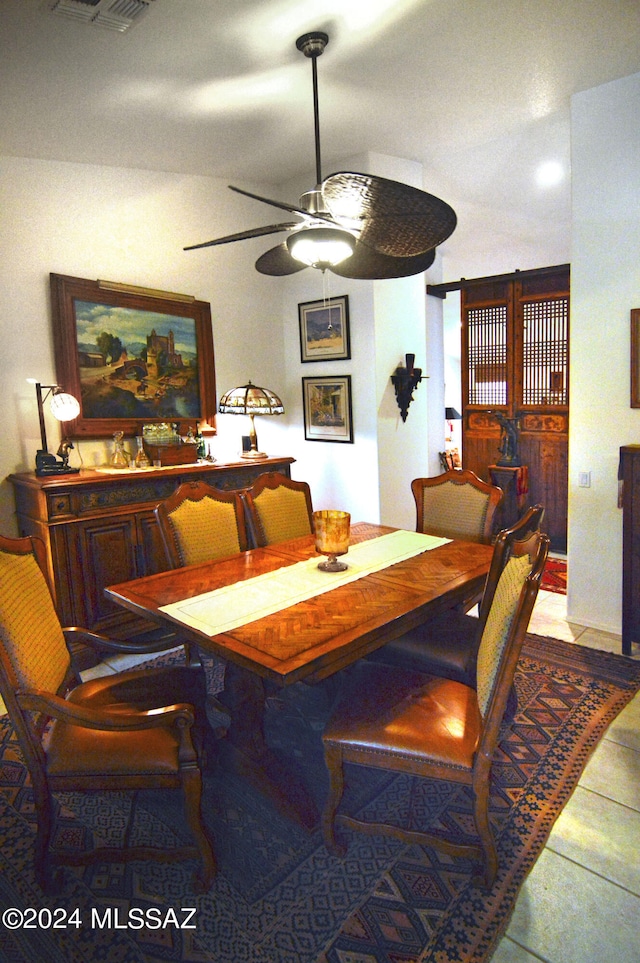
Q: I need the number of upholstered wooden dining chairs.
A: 6